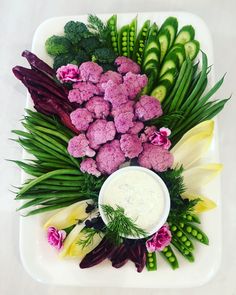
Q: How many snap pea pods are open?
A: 11